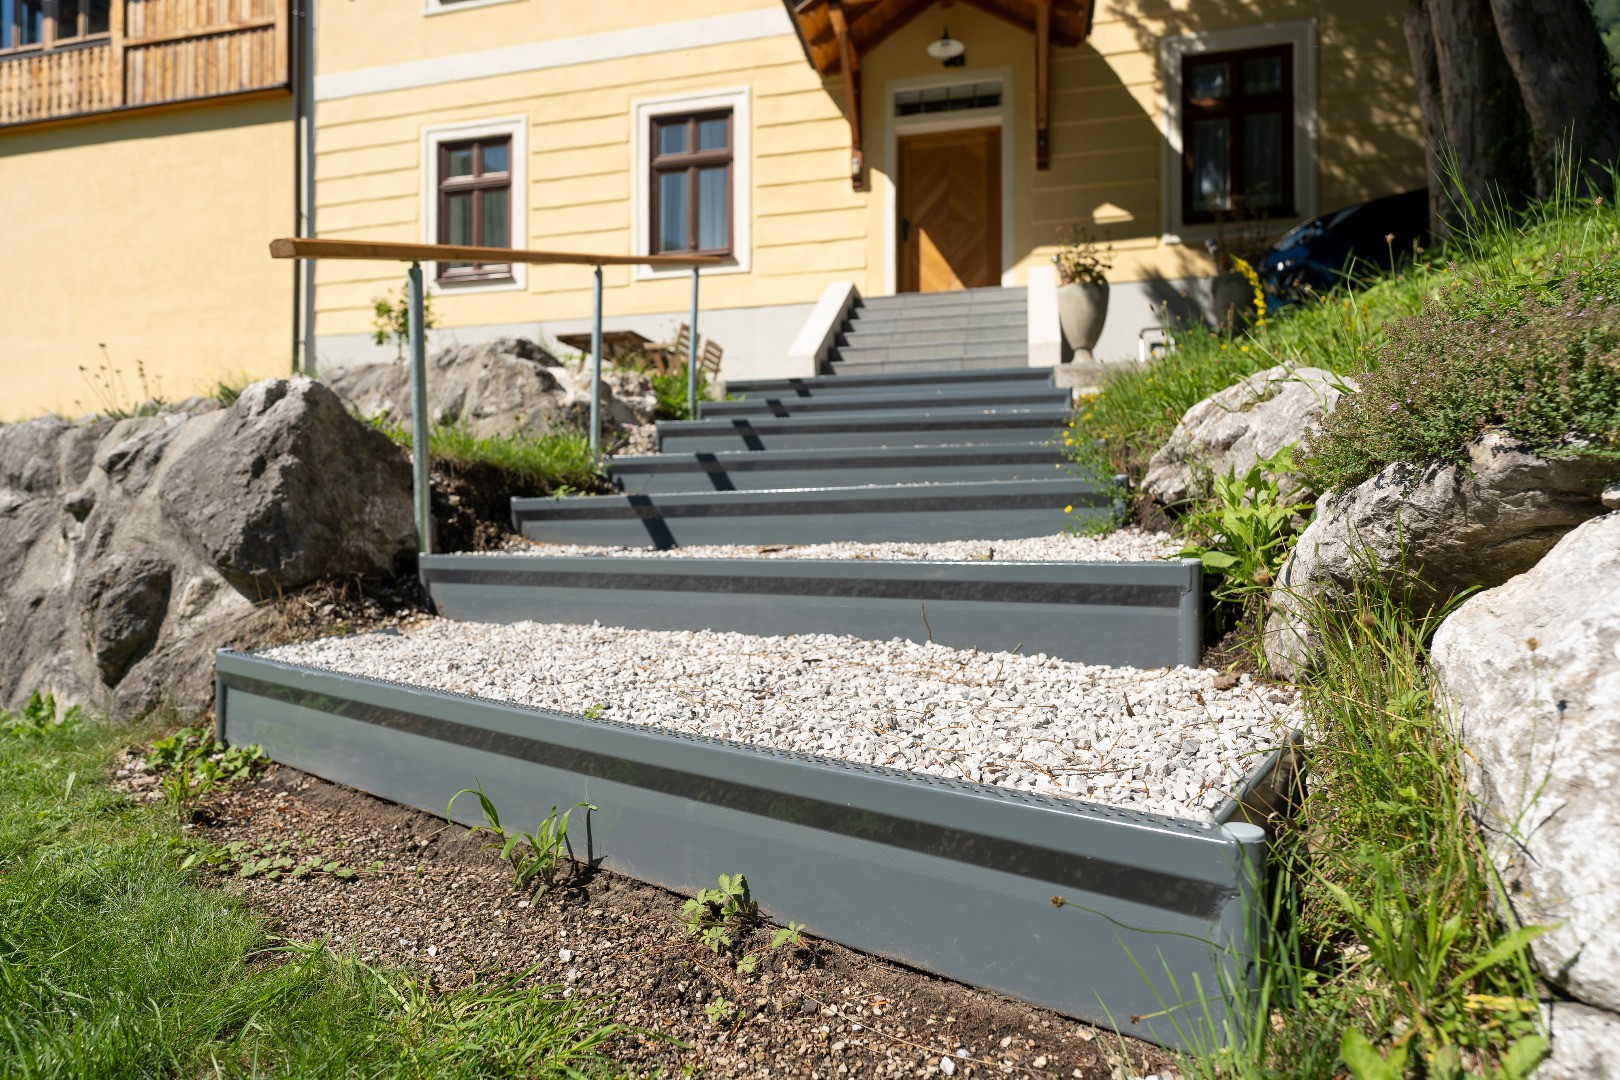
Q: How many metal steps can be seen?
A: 7